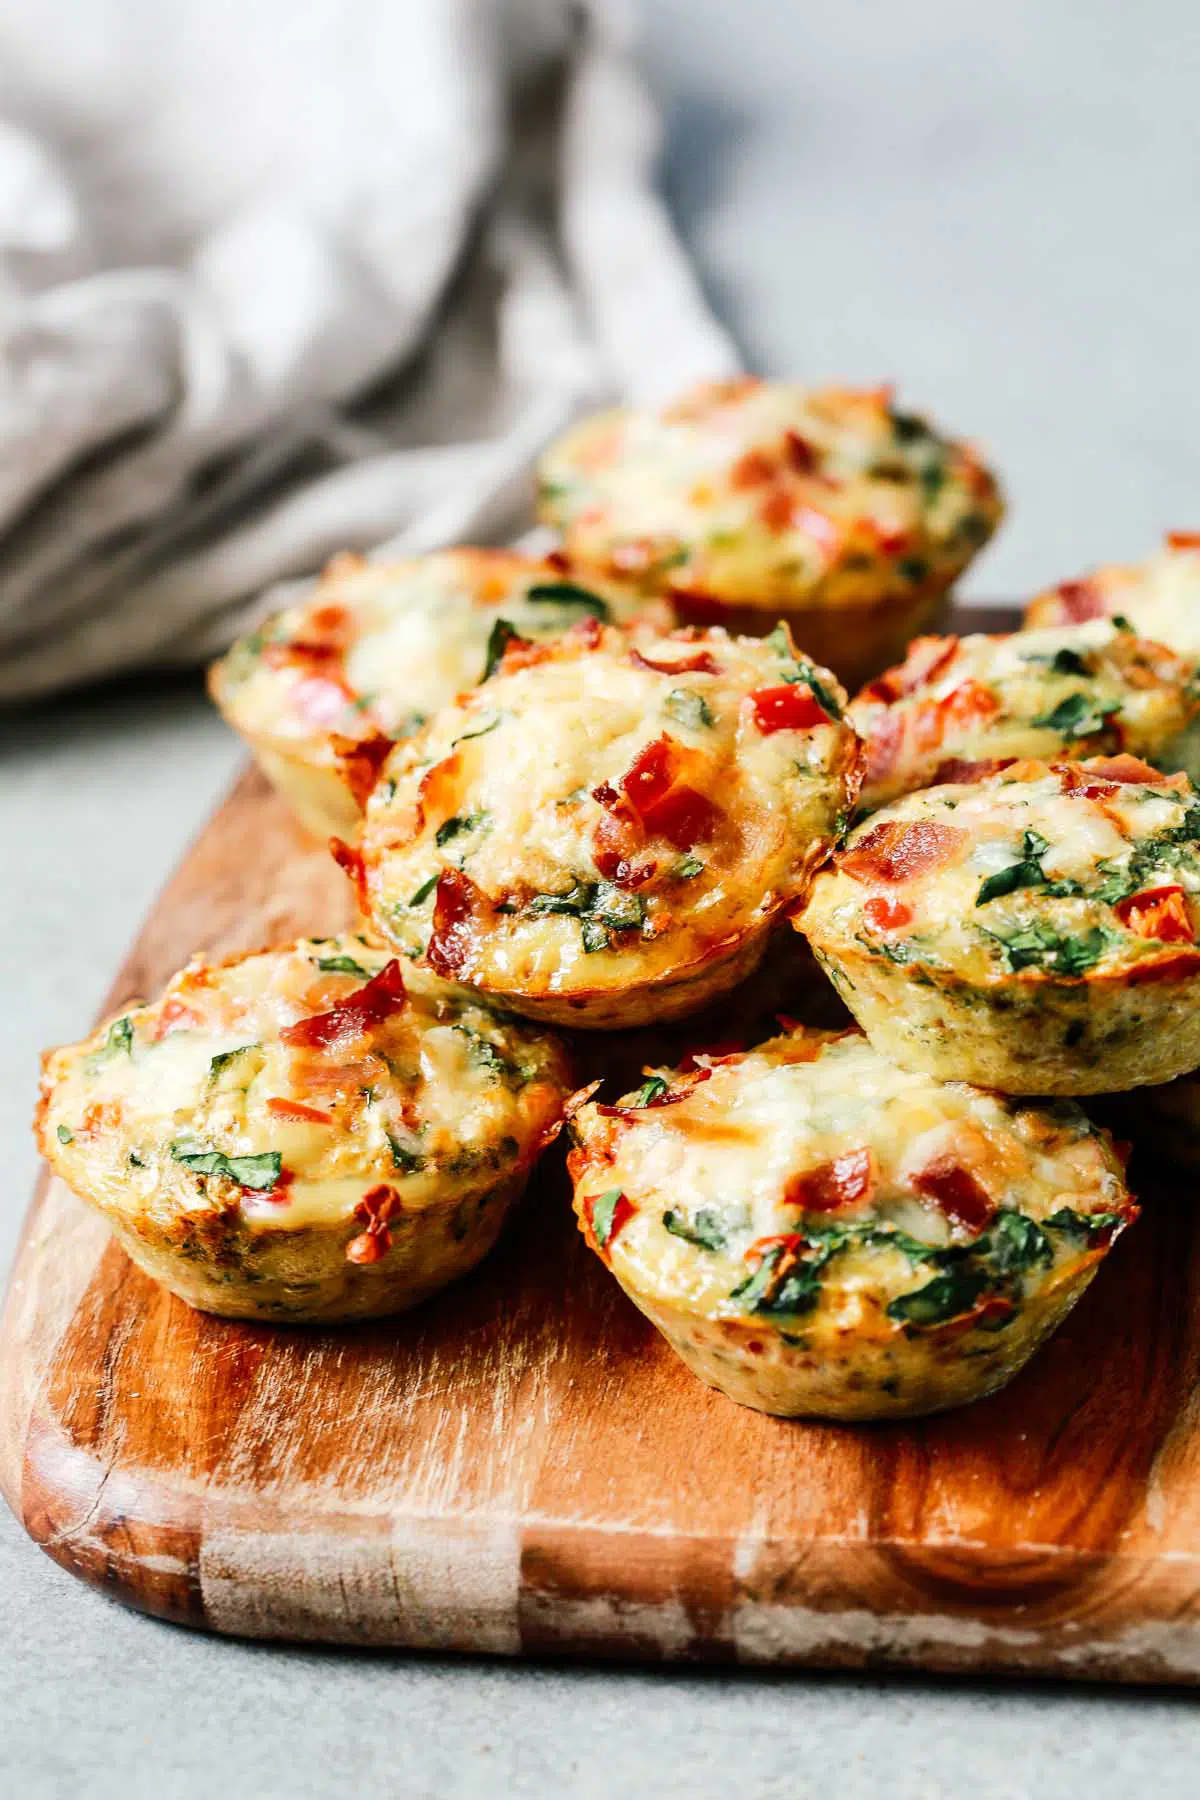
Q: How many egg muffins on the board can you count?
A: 8